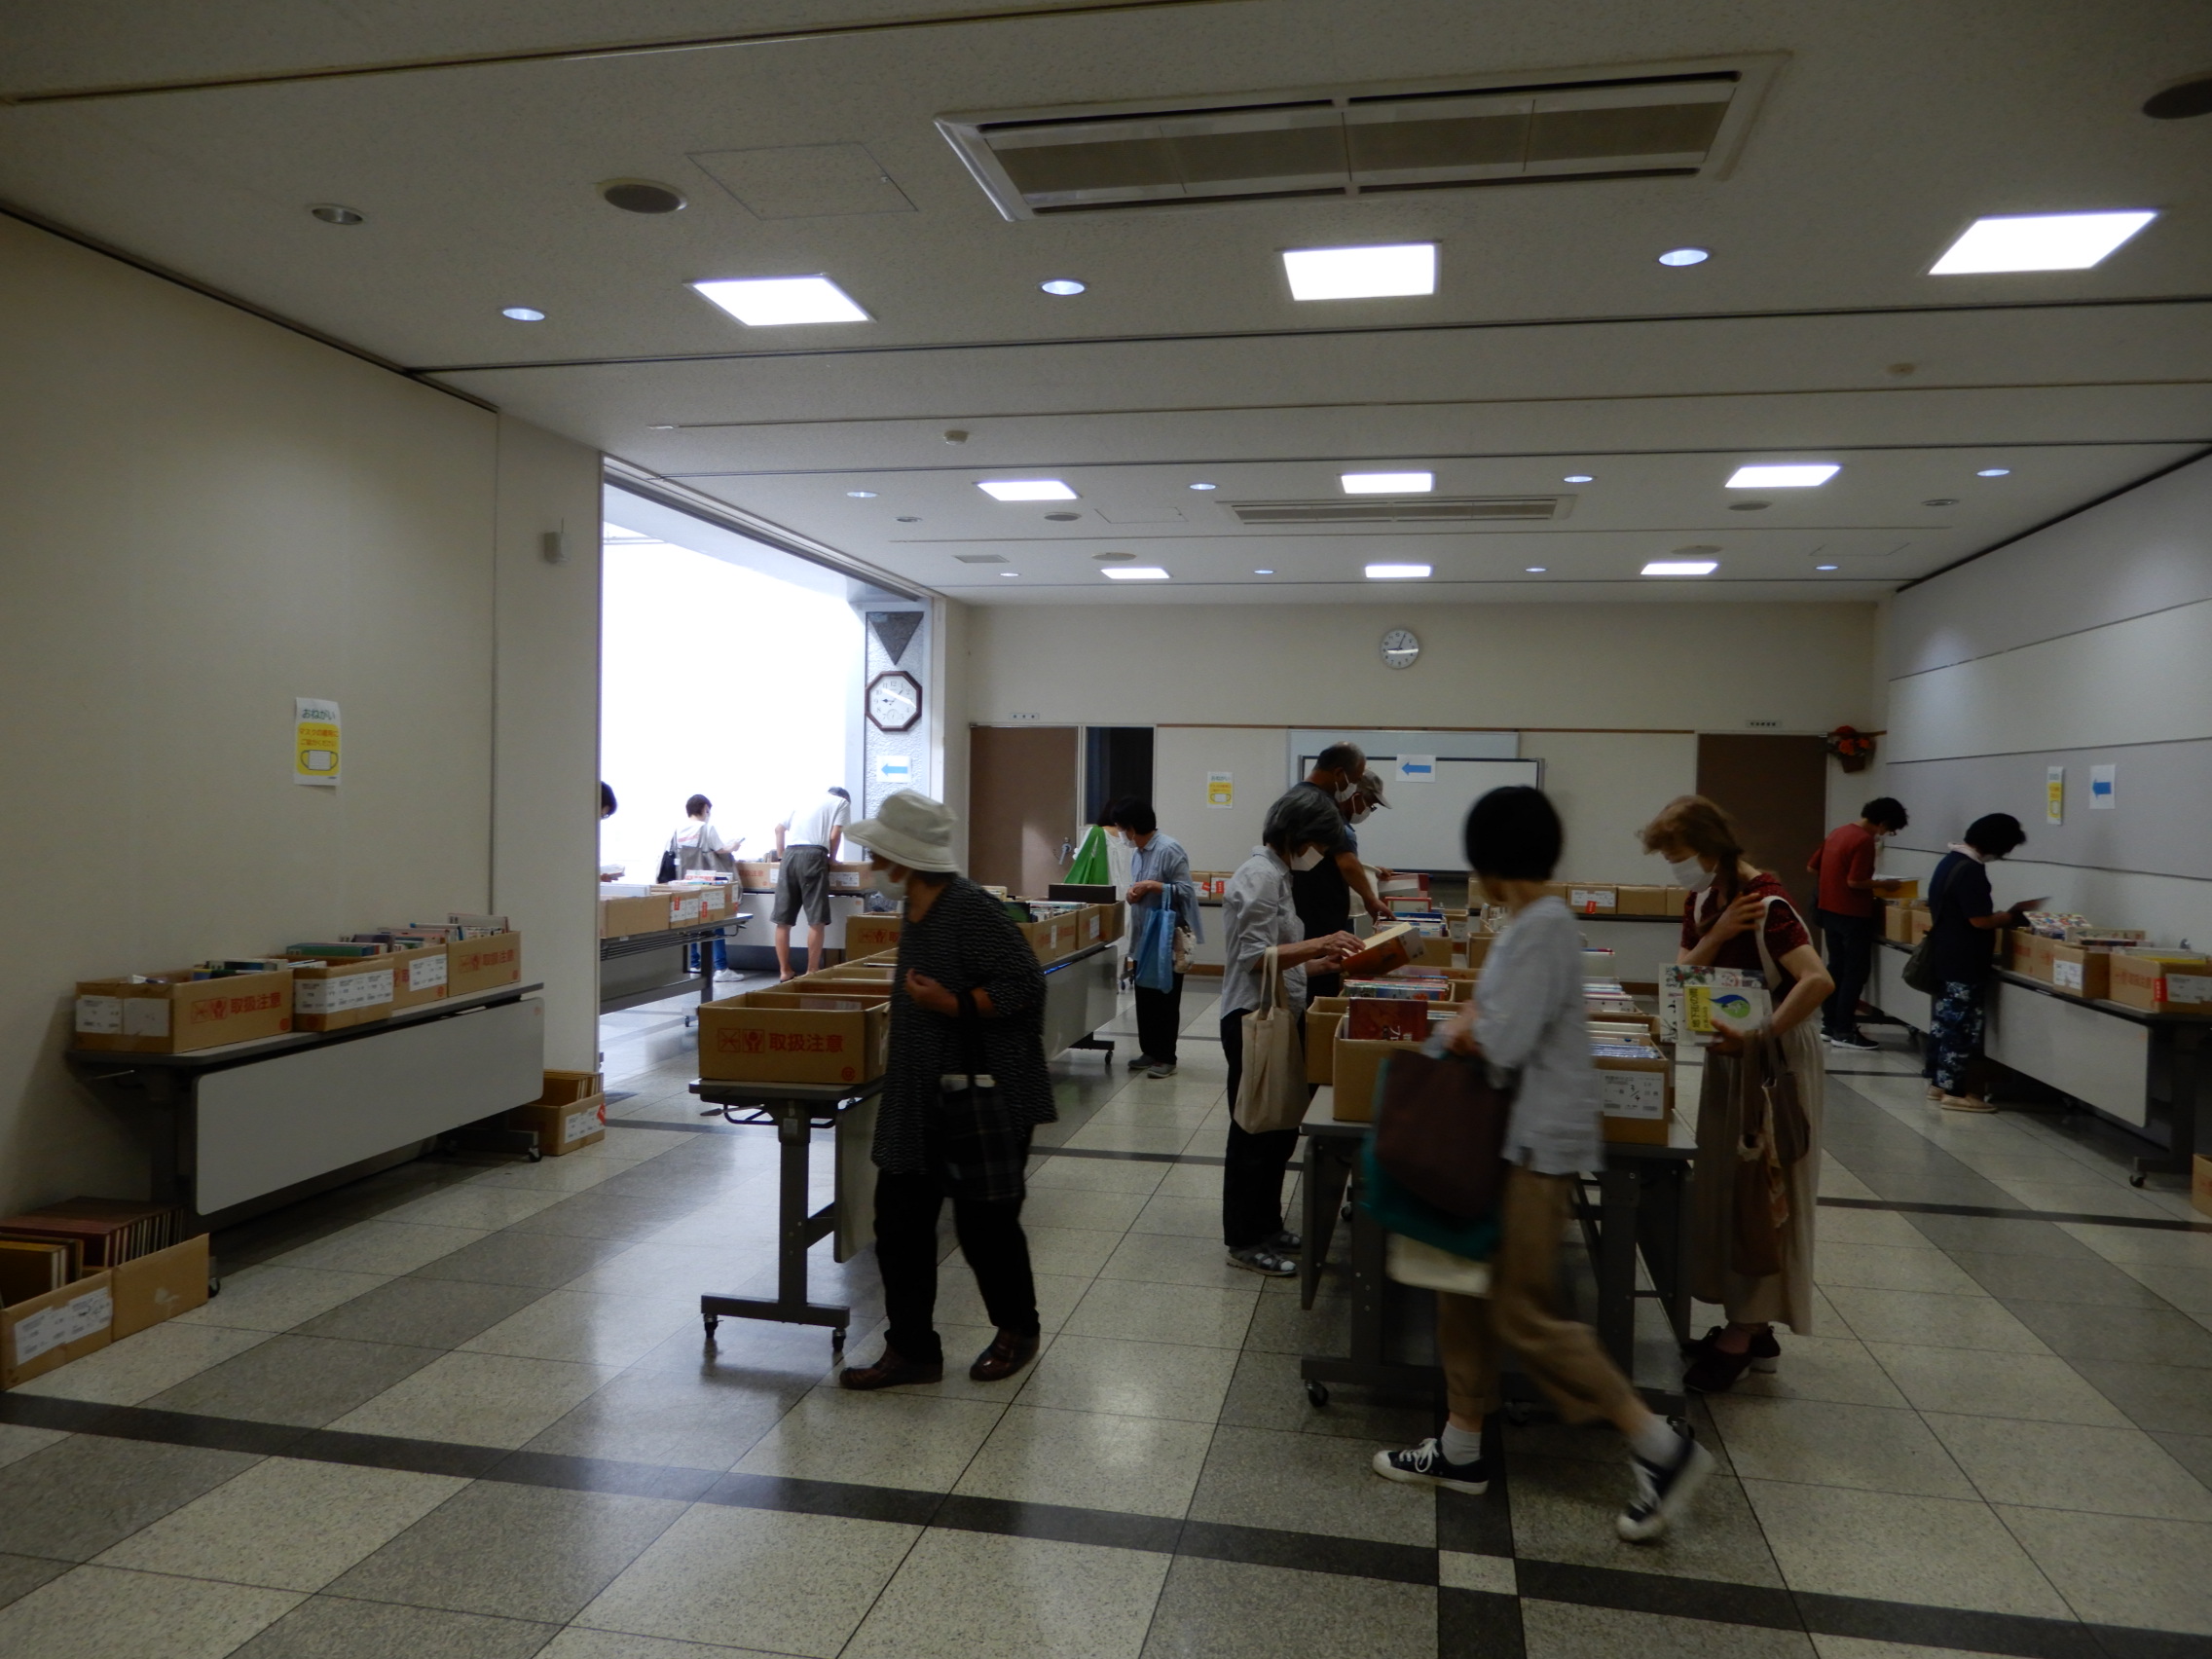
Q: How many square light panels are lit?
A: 9